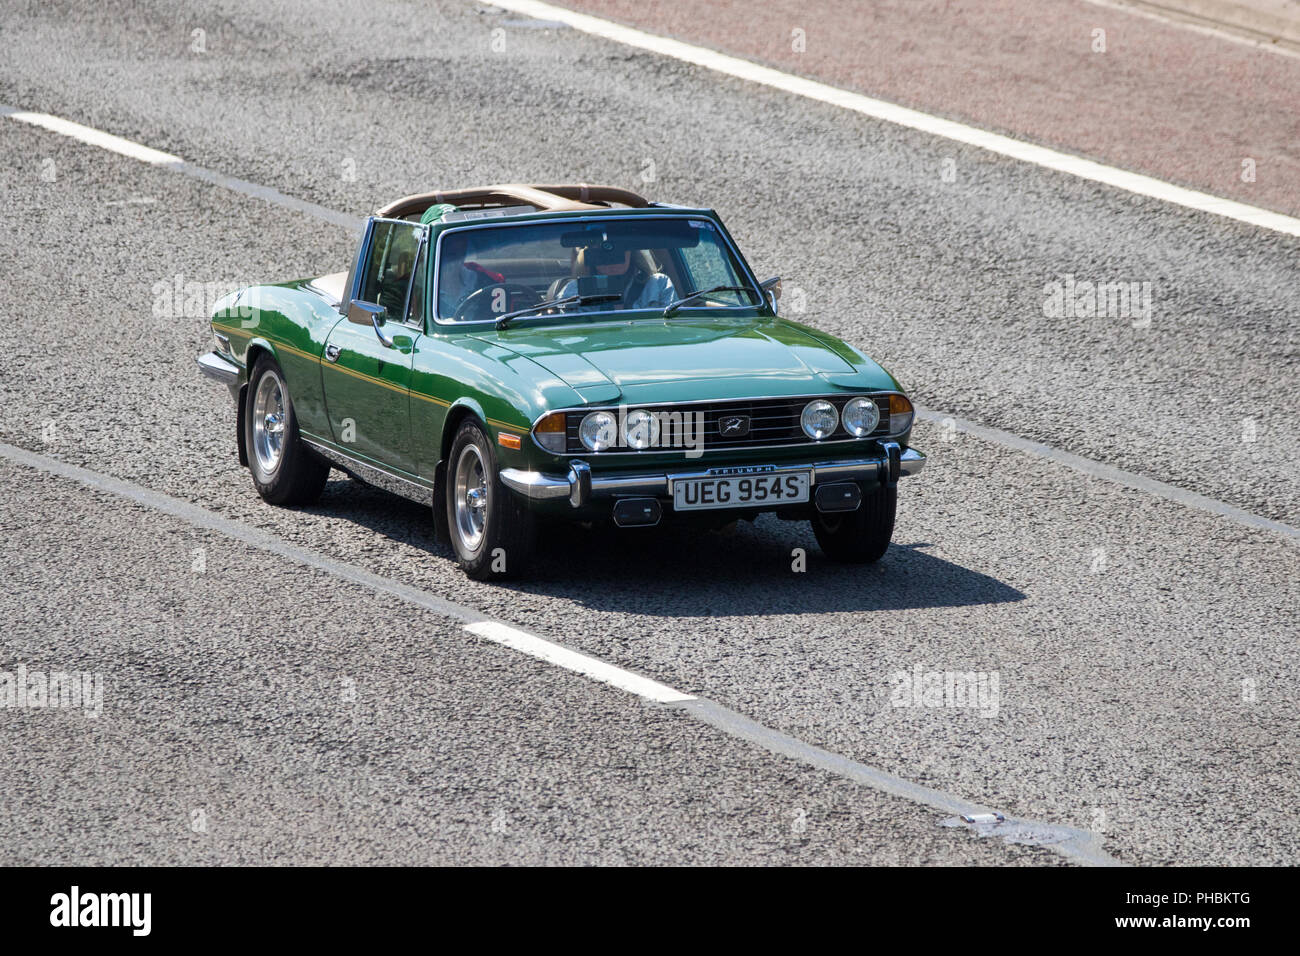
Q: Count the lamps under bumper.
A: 2